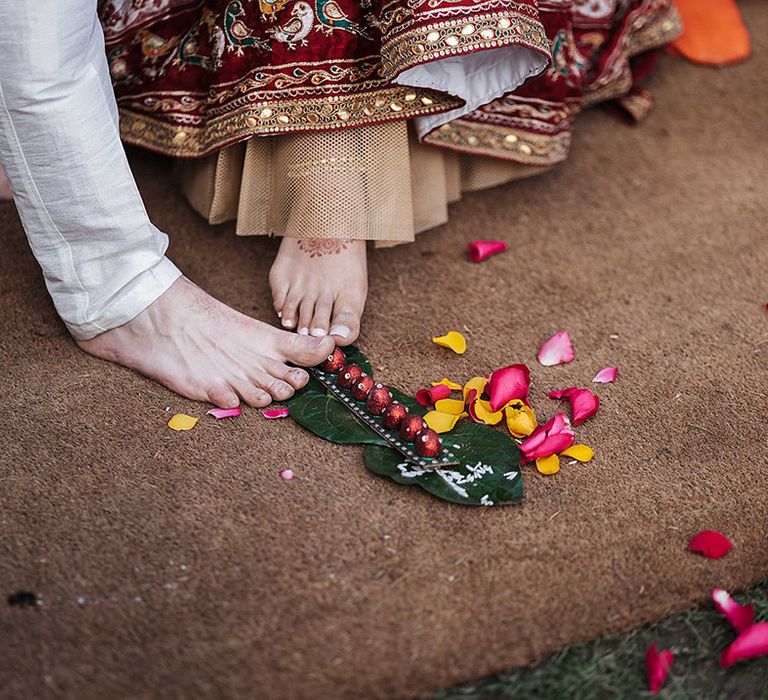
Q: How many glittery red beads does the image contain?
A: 7